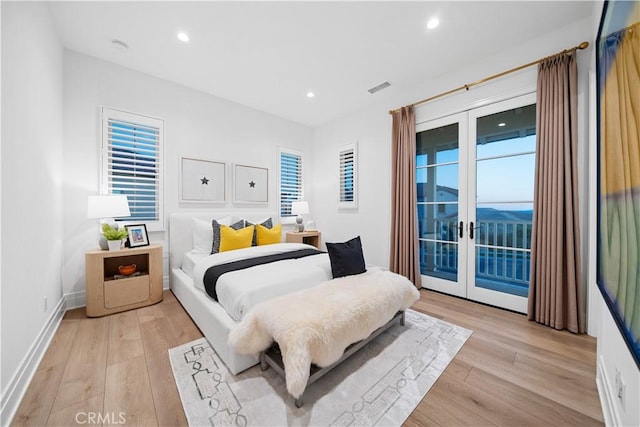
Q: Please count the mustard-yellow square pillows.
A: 2